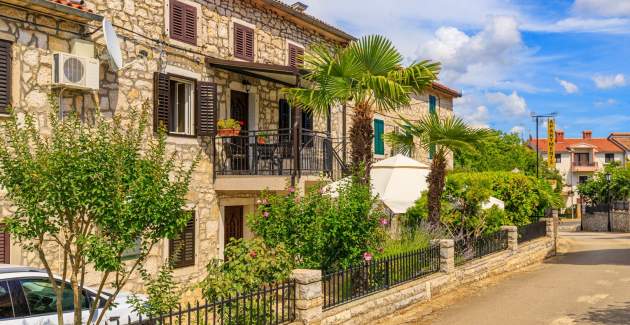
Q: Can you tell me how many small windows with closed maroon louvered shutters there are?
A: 3